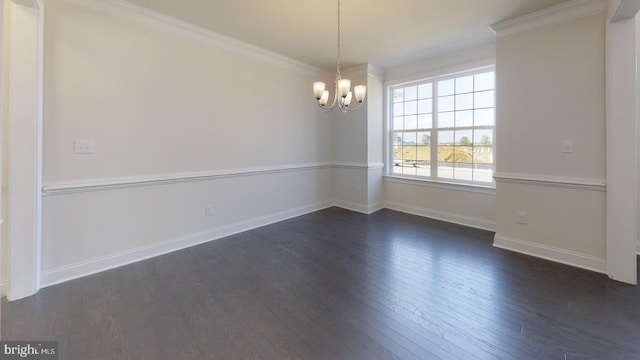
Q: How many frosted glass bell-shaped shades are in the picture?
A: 5